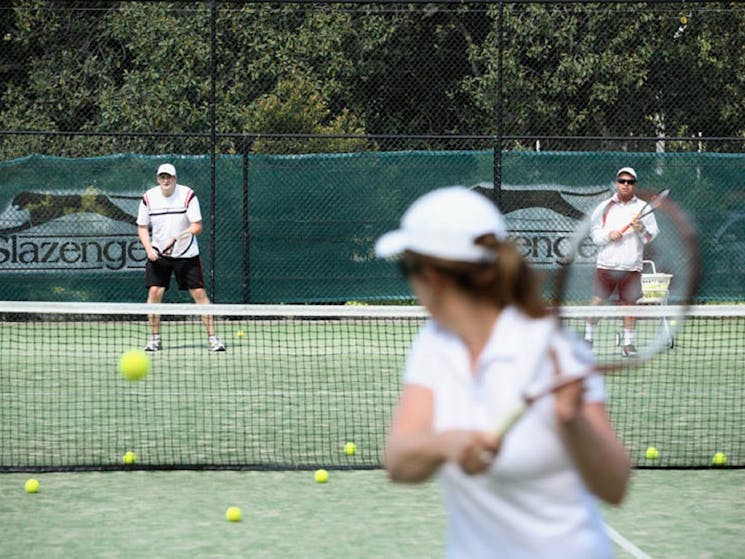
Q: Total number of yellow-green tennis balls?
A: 9